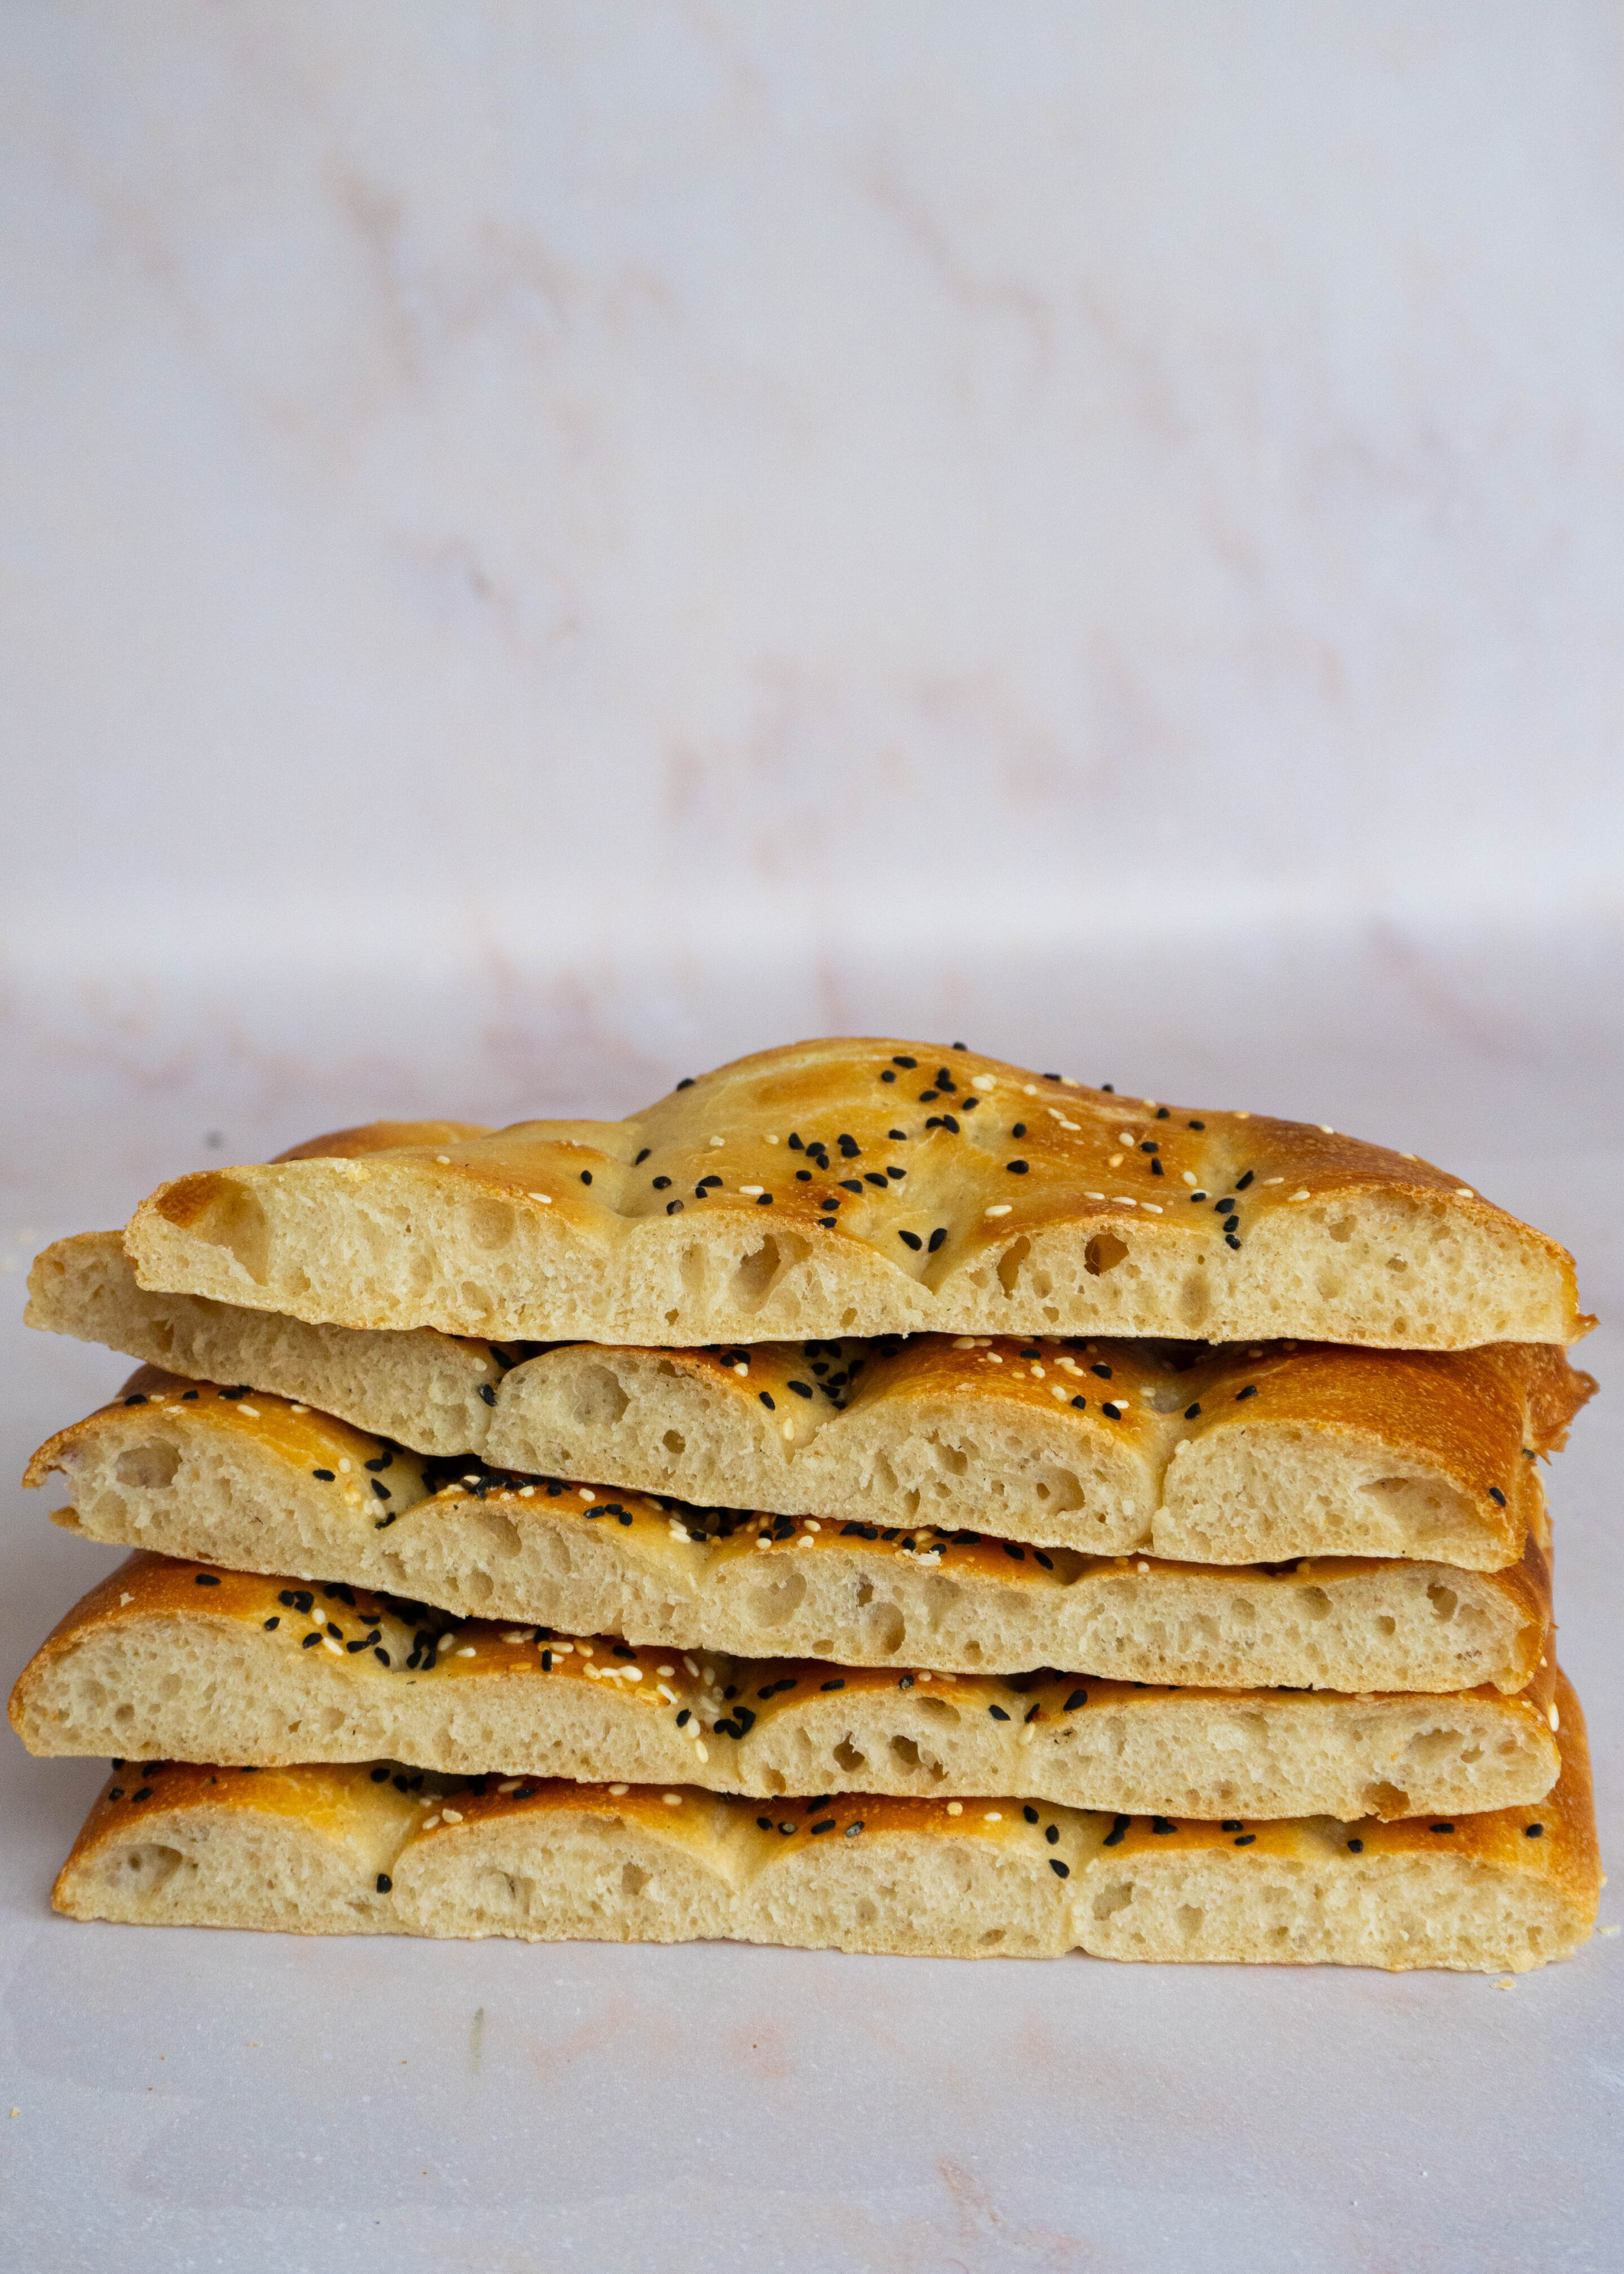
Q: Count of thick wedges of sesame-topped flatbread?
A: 5